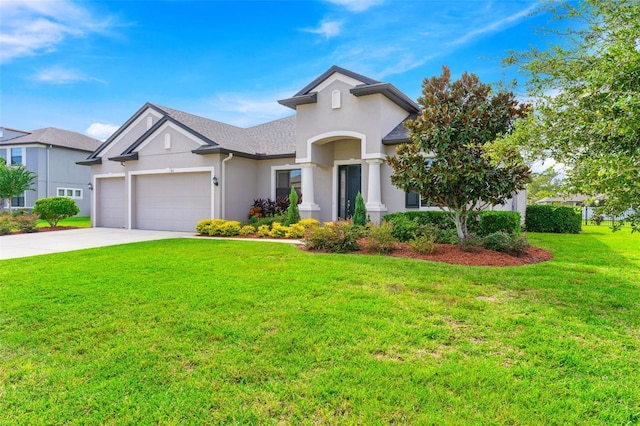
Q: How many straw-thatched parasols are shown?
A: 0